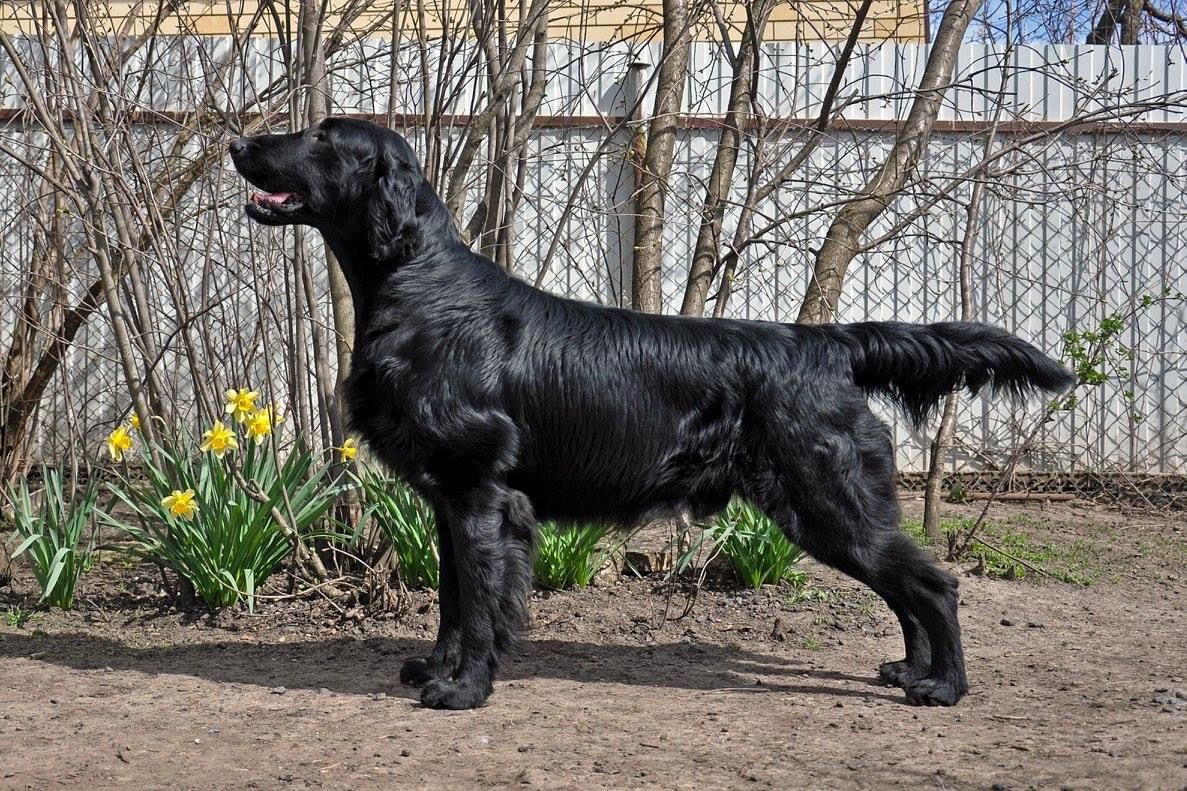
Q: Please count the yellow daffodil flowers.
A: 7